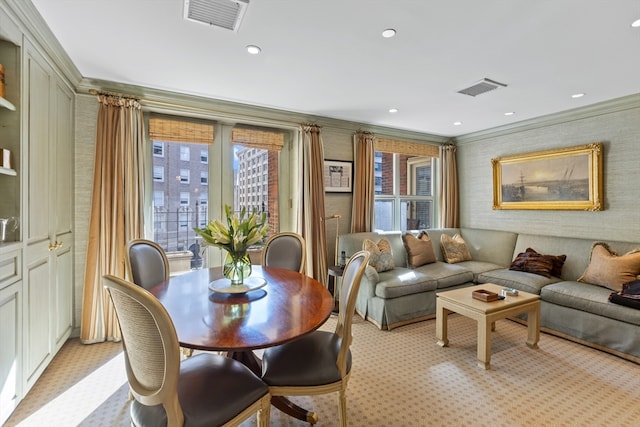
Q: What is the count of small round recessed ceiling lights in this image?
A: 7